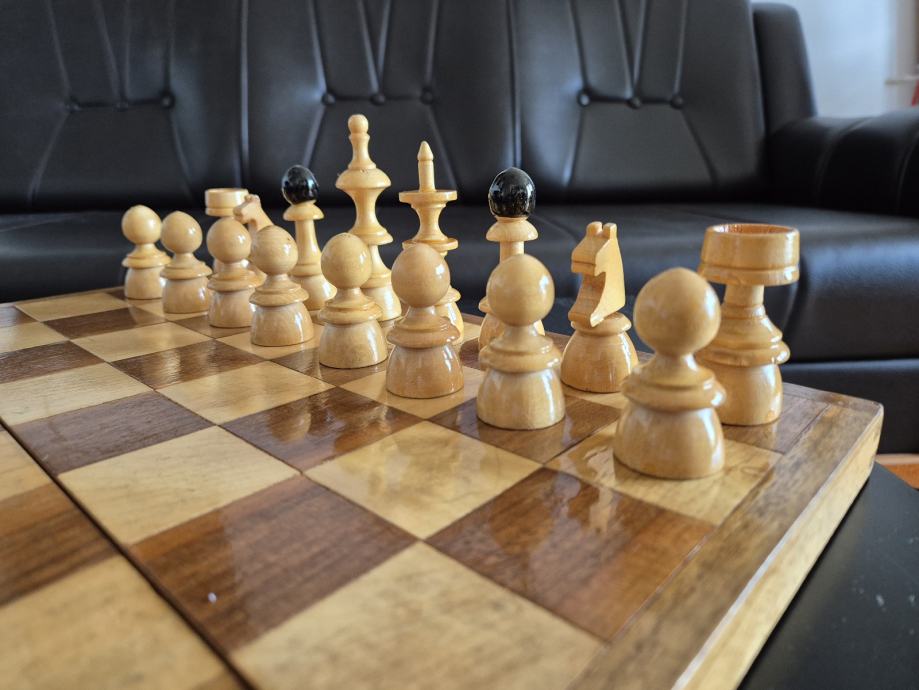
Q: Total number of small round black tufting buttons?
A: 9